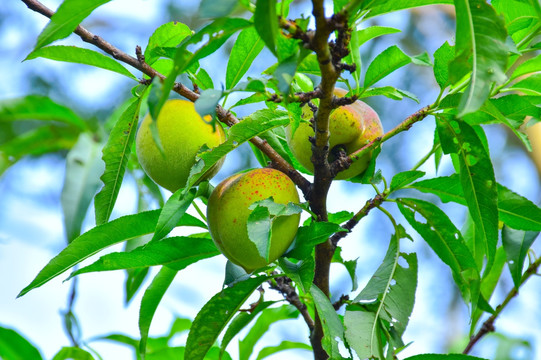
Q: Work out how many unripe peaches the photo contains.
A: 3